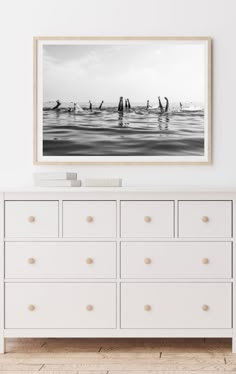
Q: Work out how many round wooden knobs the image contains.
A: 12